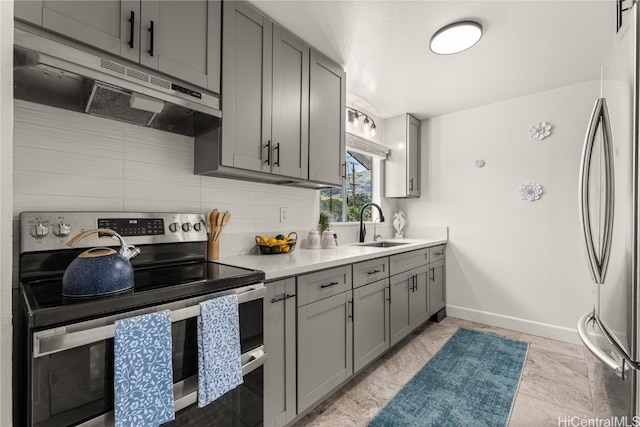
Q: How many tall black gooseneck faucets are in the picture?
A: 1